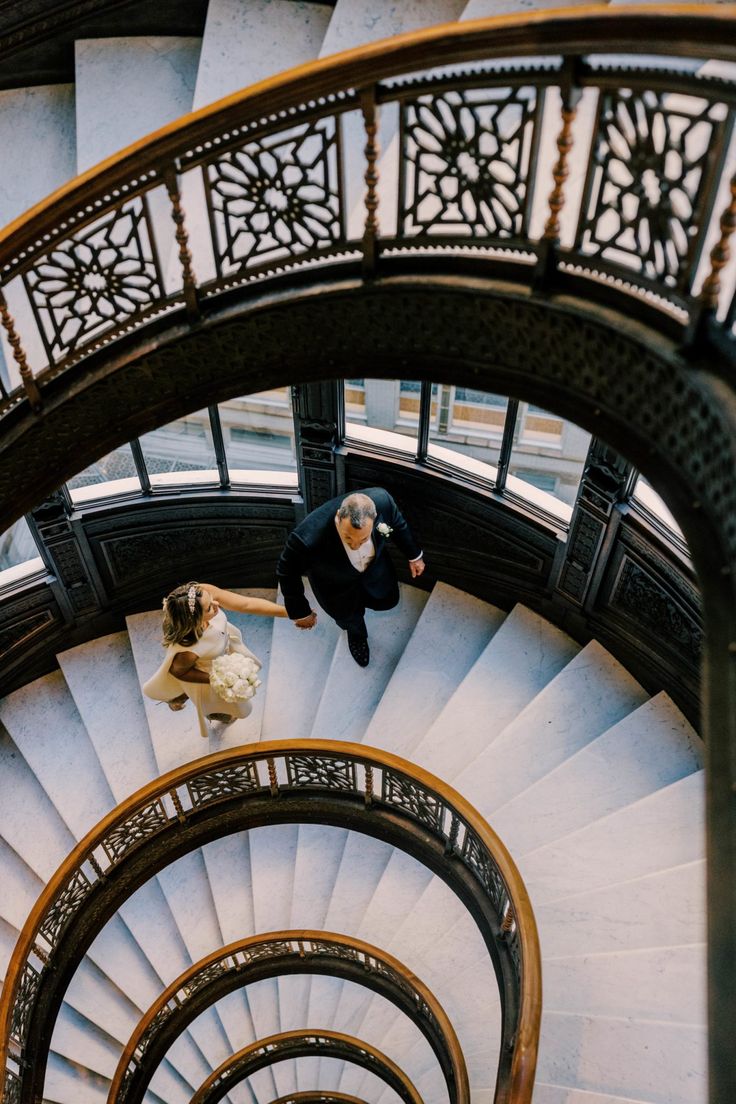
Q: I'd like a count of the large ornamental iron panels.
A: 4